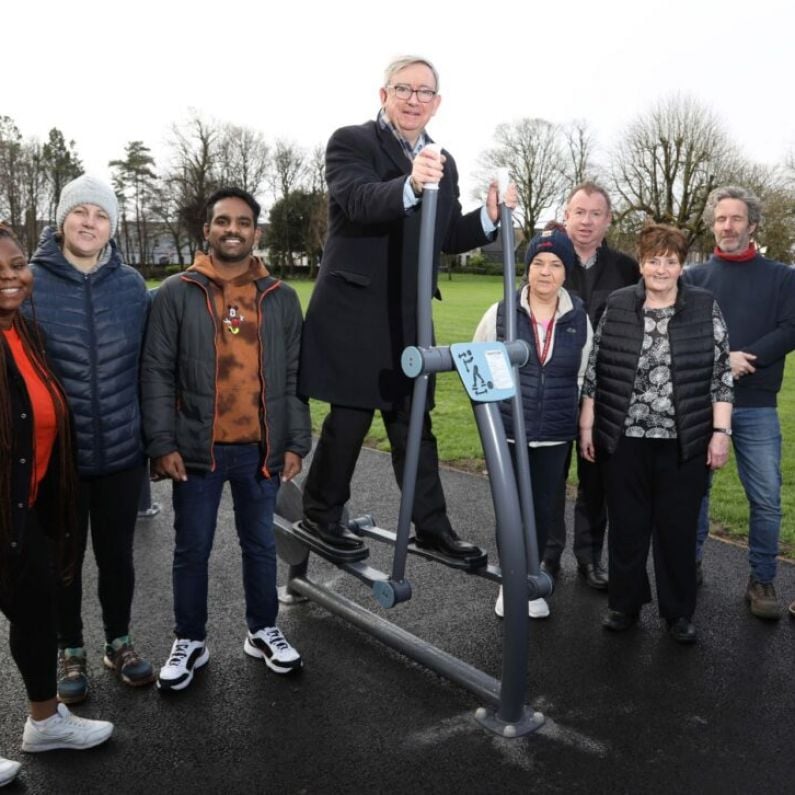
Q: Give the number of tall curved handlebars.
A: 2